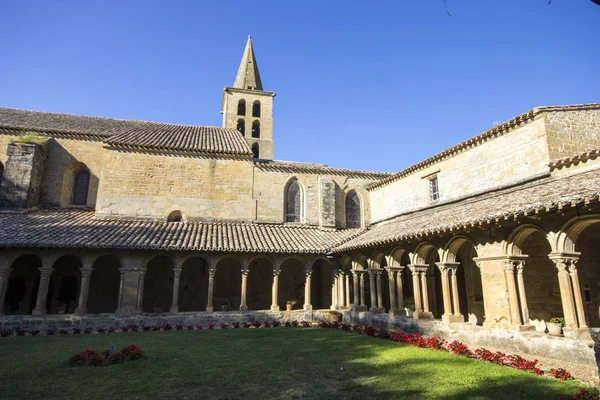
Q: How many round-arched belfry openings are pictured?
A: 5